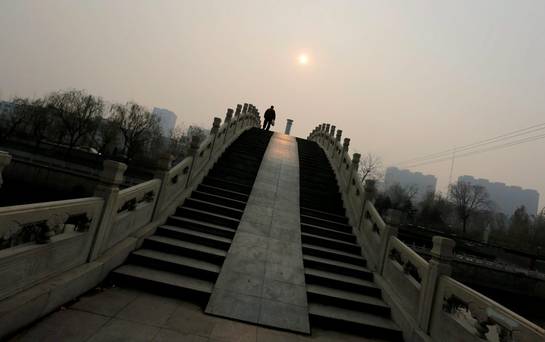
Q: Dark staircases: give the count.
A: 2